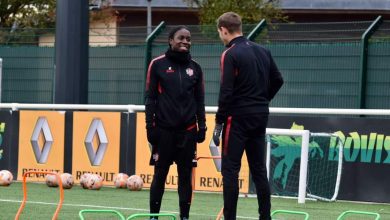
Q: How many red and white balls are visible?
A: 7